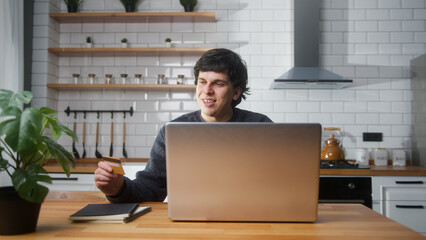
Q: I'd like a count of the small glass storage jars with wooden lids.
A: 7